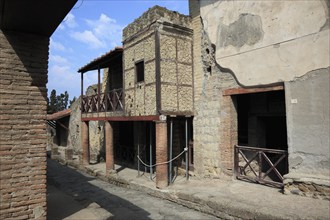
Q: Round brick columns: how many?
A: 3